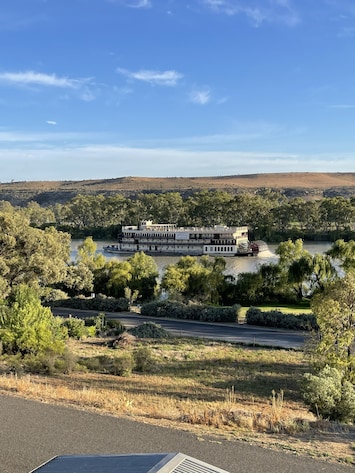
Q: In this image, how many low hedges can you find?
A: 3